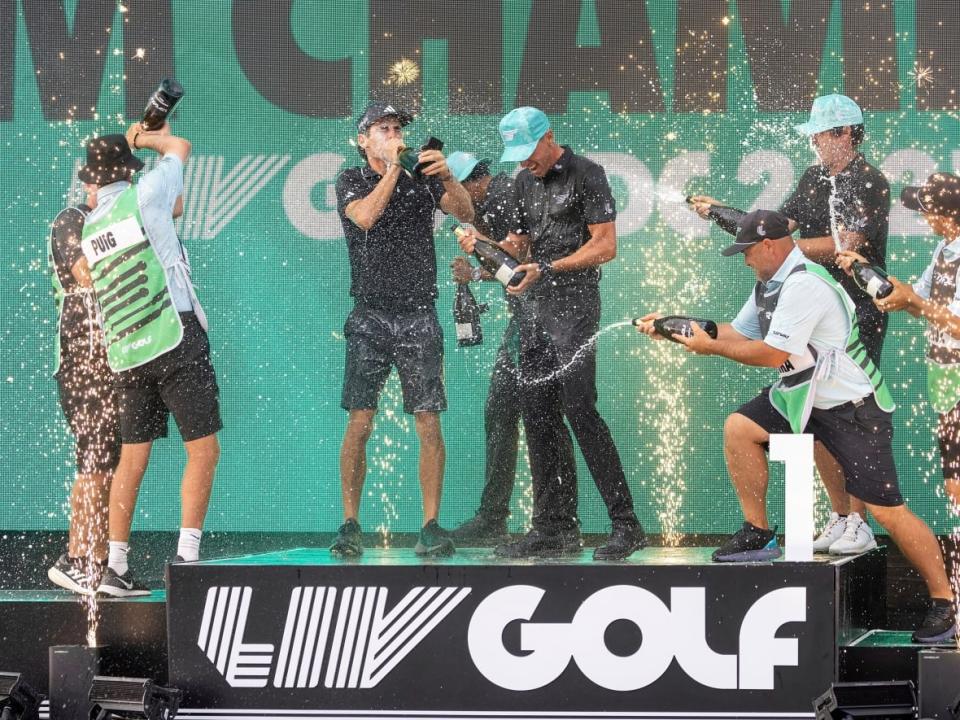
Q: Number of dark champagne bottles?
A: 7